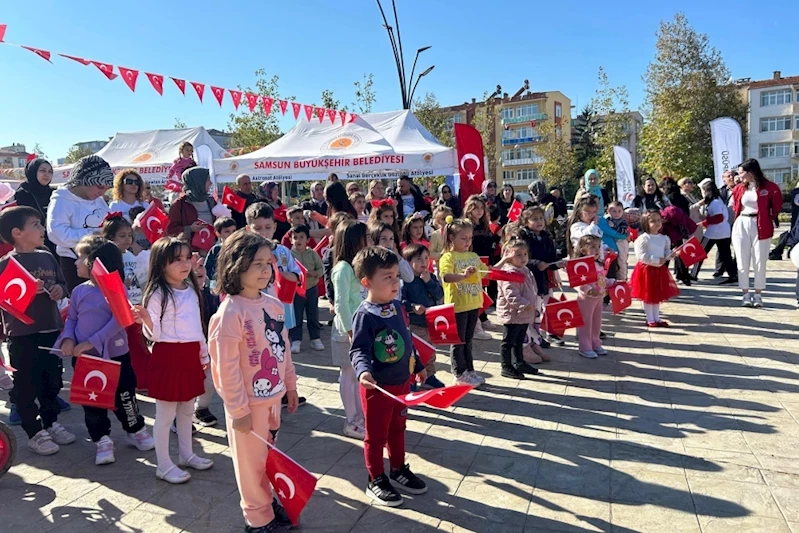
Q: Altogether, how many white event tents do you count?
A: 2